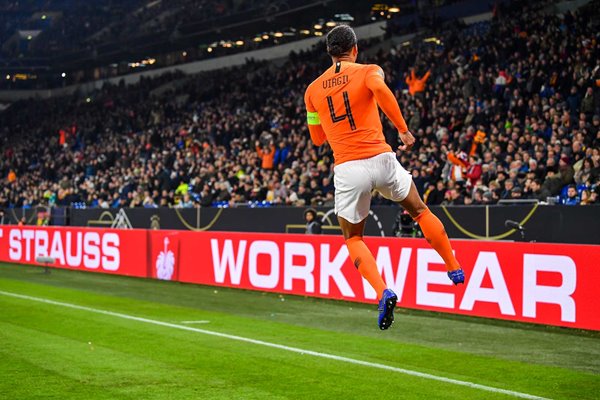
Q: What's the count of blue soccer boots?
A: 2